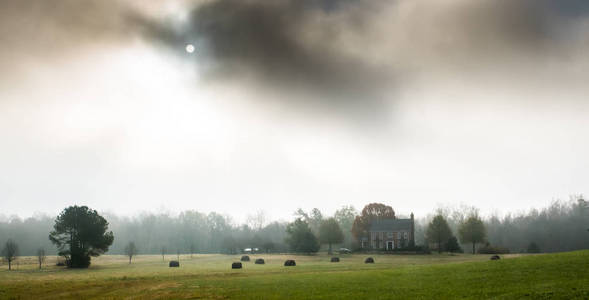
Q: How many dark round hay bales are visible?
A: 8